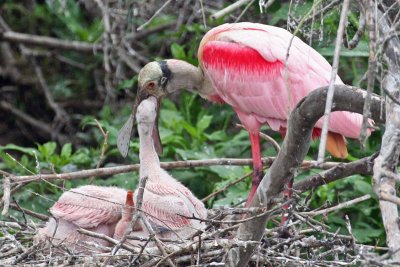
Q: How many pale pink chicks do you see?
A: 2